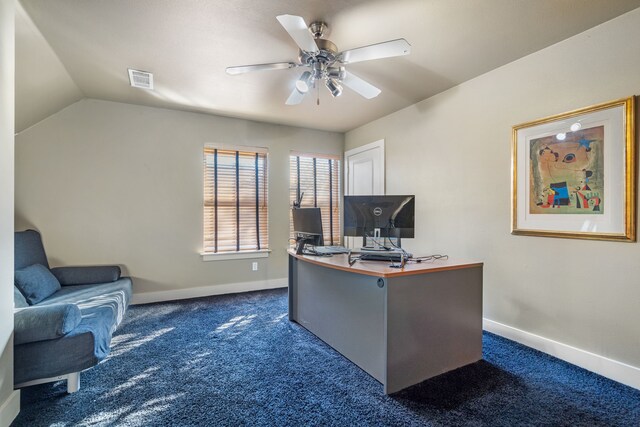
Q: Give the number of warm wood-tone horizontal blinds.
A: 2